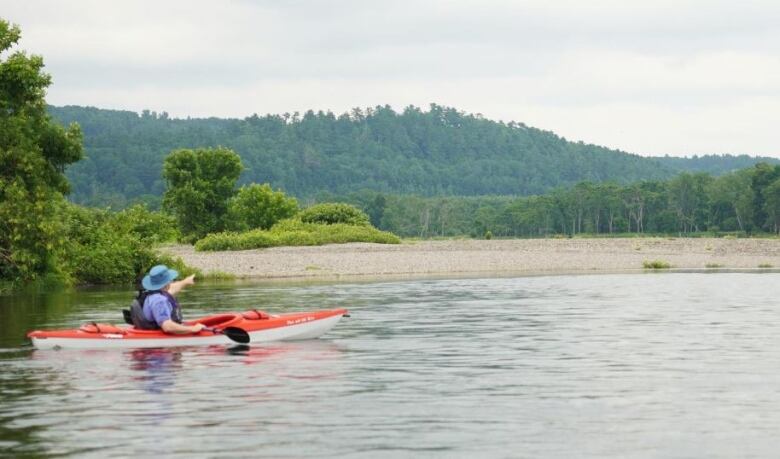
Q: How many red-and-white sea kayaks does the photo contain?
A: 1